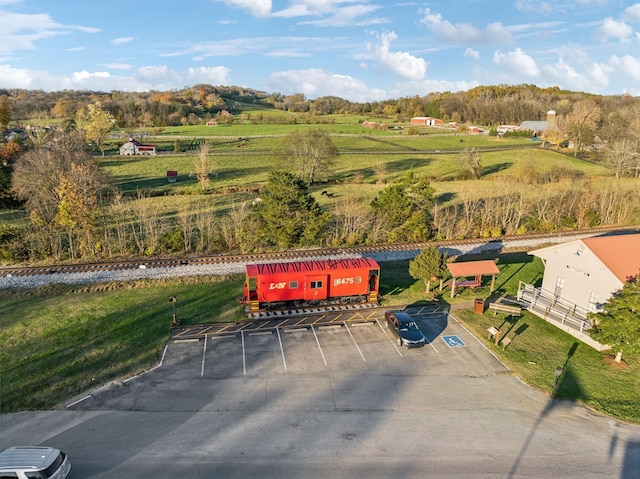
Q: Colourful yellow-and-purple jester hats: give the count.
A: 0